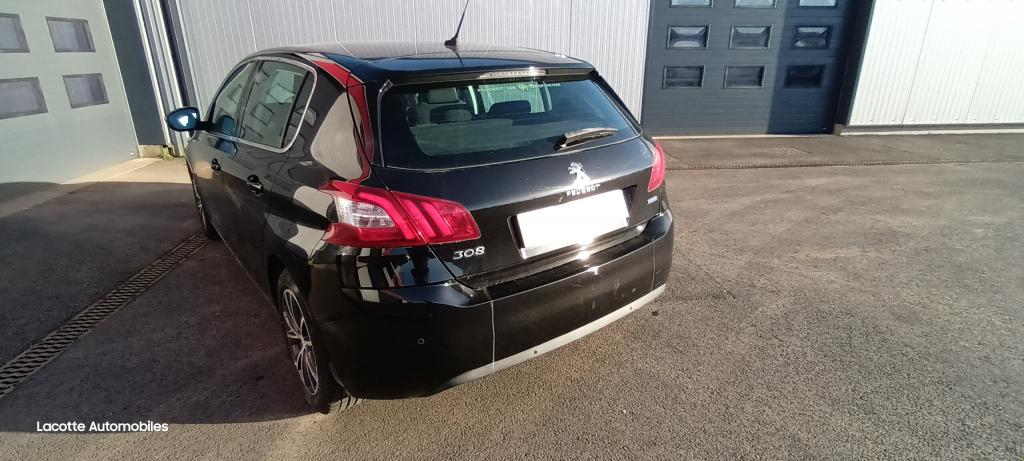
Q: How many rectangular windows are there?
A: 13